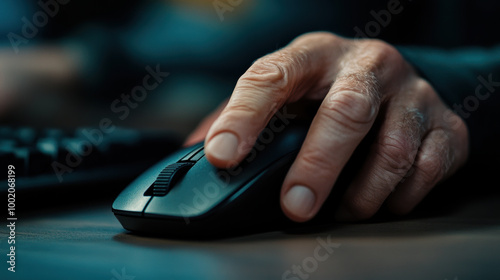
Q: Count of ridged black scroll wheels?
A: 1